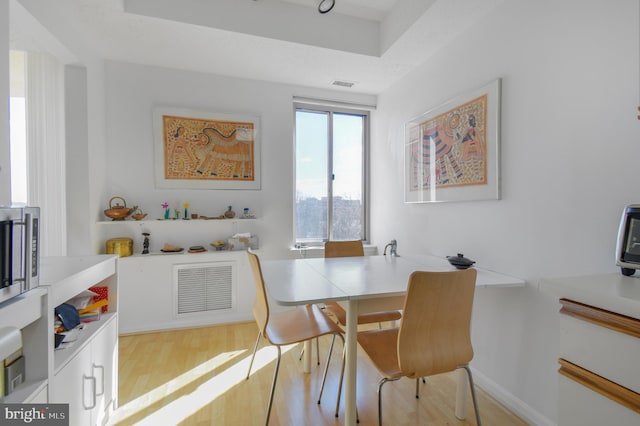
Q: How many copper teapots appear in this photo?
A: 2